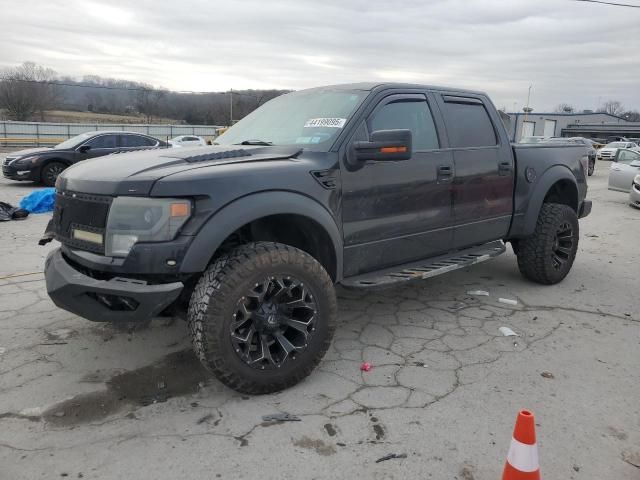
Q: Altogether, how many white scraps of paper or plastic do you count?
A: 3